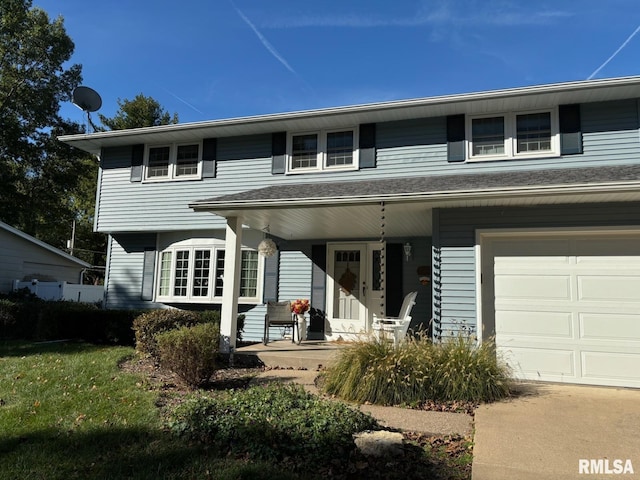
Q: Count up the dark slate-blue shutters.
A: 10